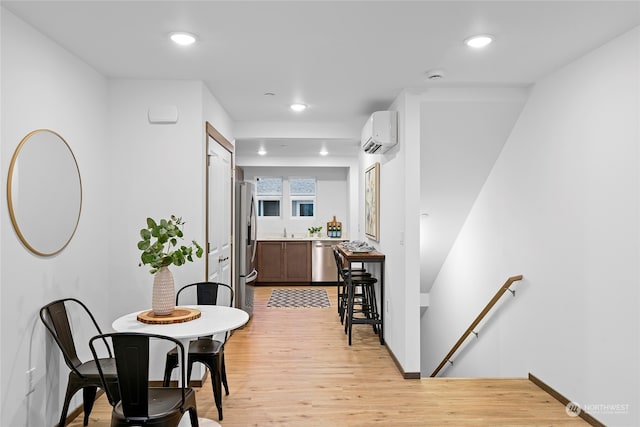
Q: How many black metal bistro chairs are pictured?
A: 3